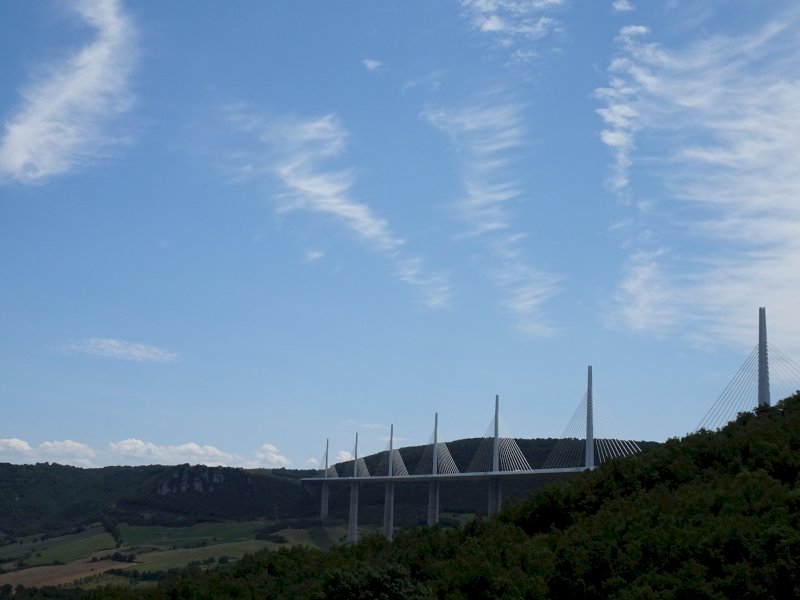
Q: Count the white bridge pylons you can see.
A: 7